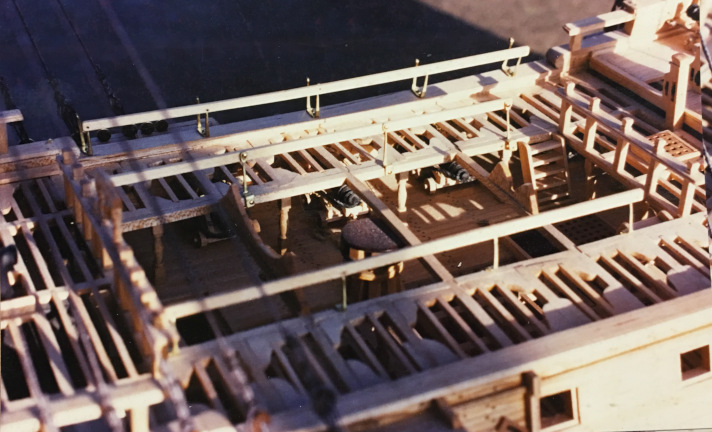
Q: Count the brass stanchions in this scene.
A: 12